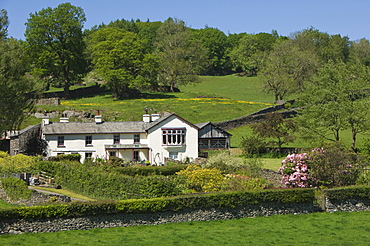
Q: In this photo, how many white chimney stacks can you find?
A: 5